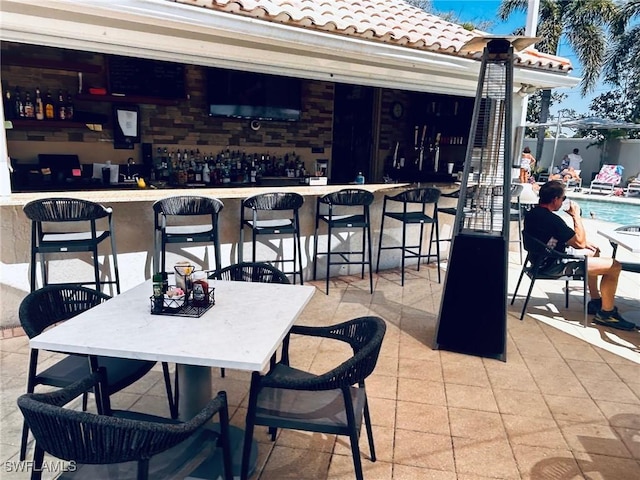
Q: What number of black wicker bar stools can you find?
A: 7